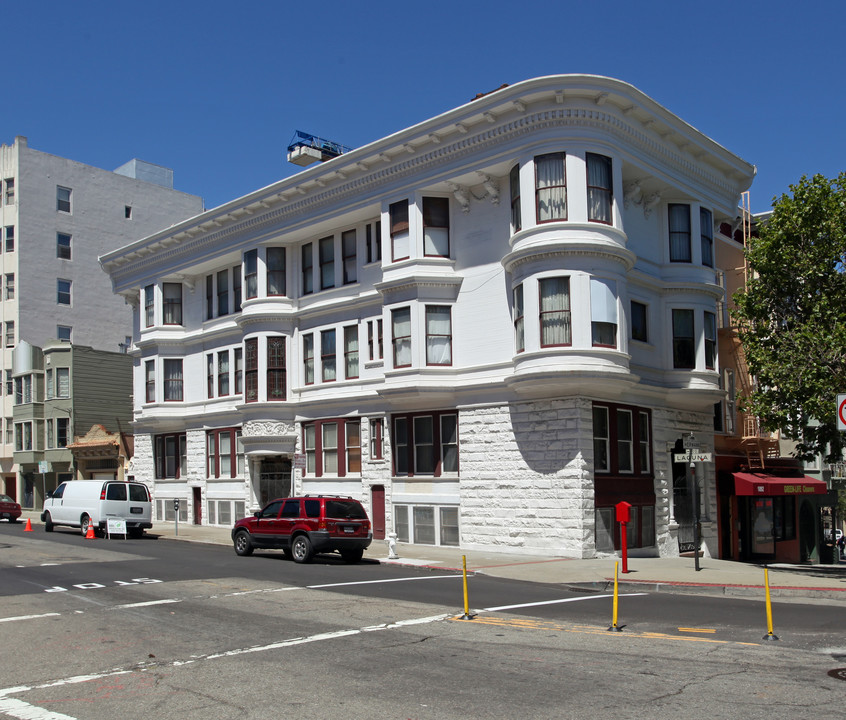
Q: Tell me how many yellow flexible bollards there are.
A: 3